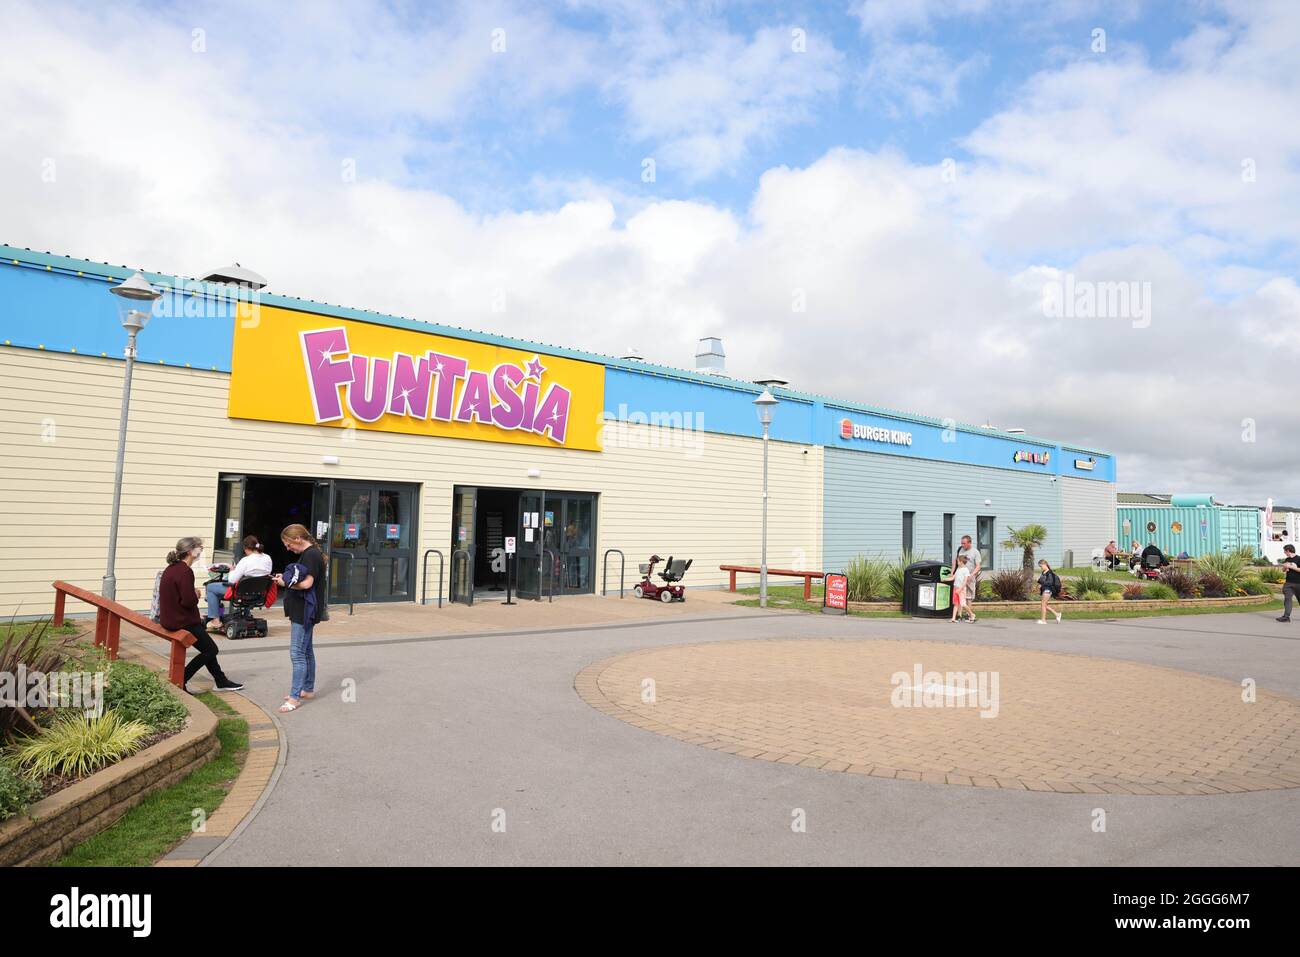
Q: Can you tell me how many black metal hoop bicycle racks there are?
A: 5